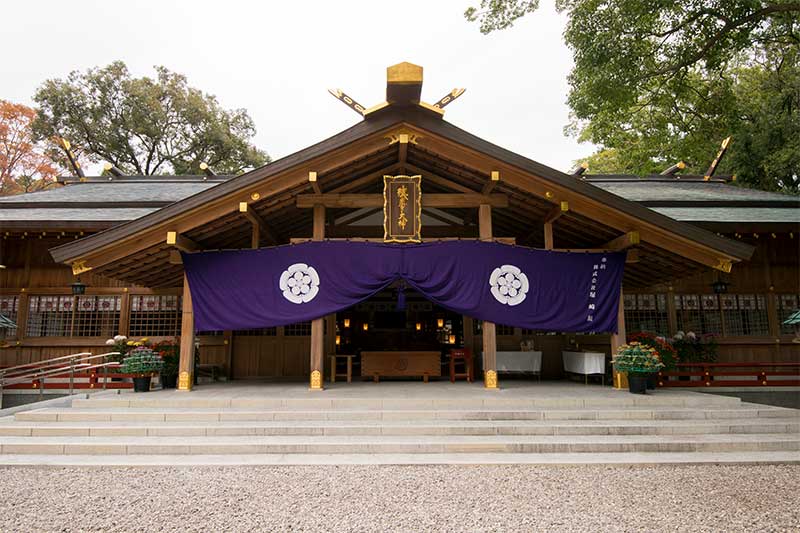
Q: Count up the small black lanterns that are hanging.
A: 2